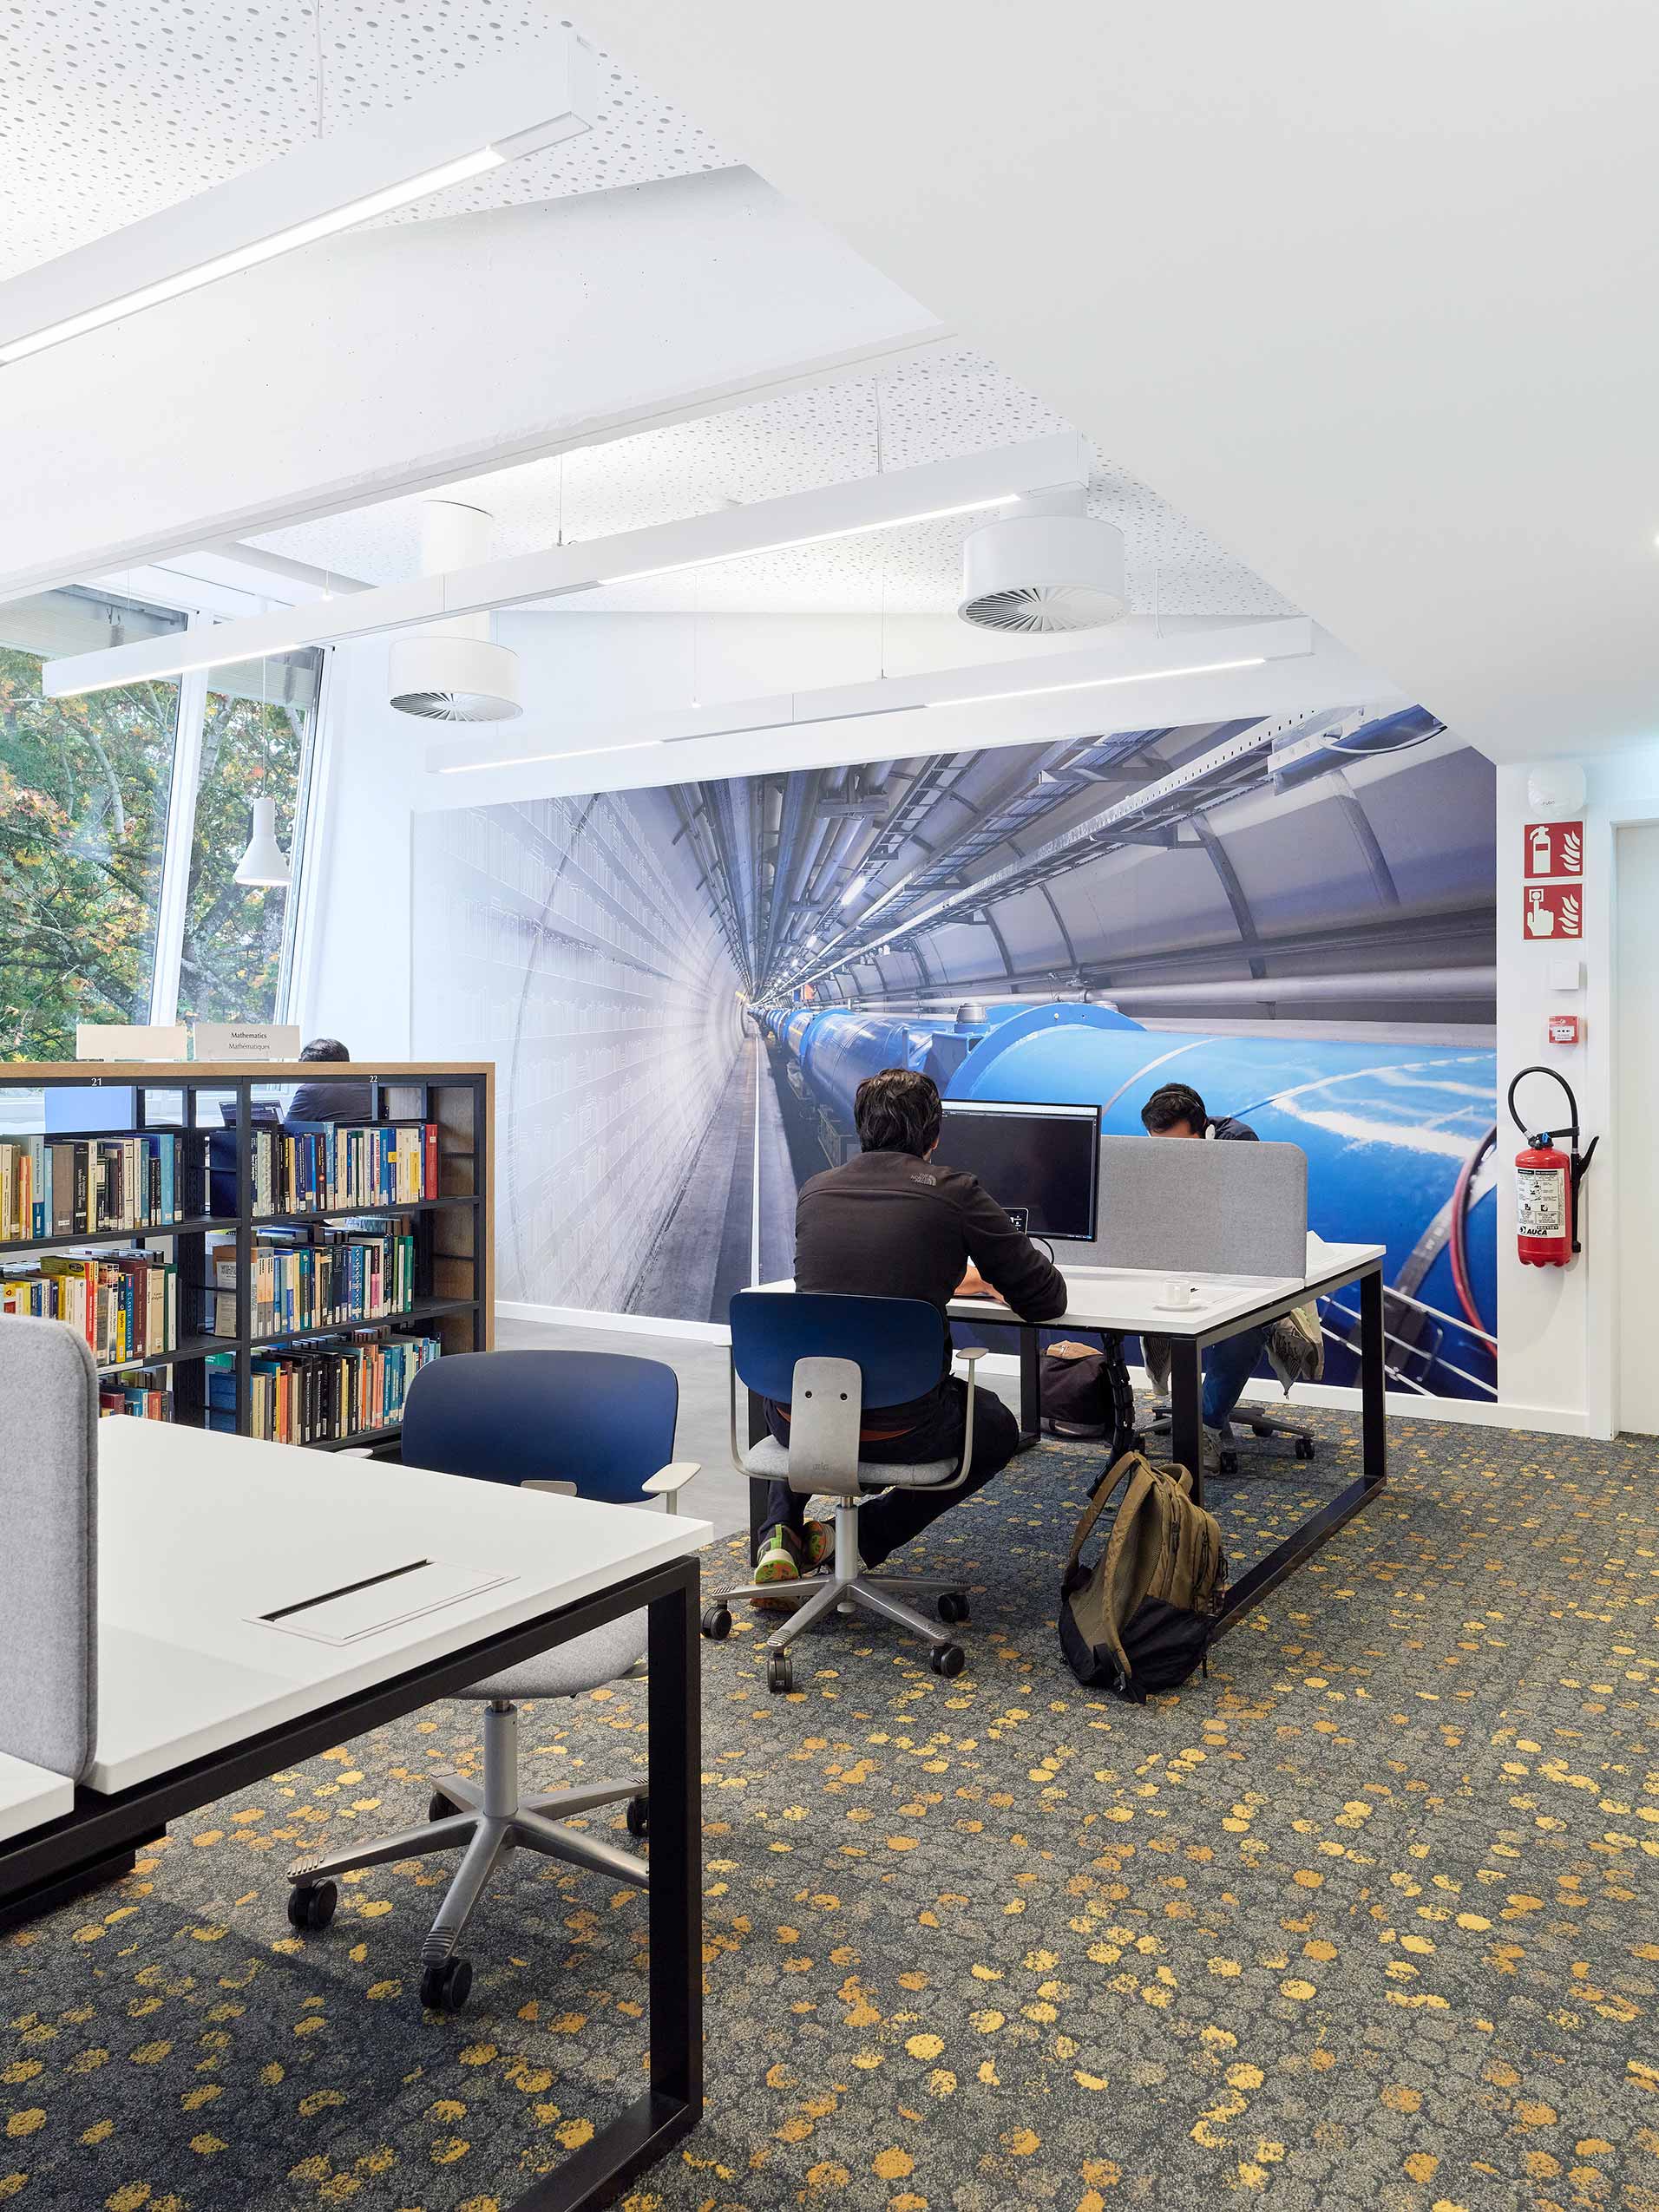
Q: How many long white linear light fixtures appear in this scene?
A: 3